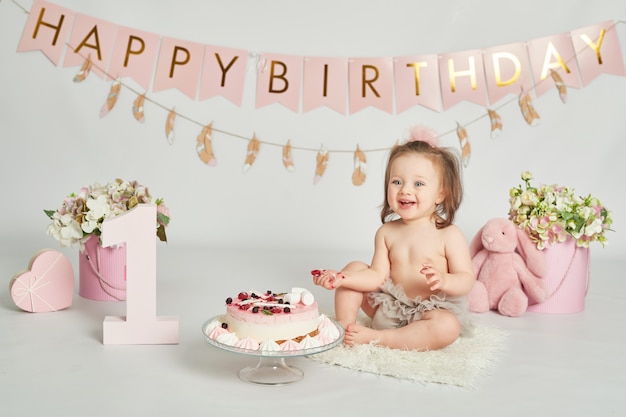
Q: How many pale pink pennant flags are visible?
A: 13